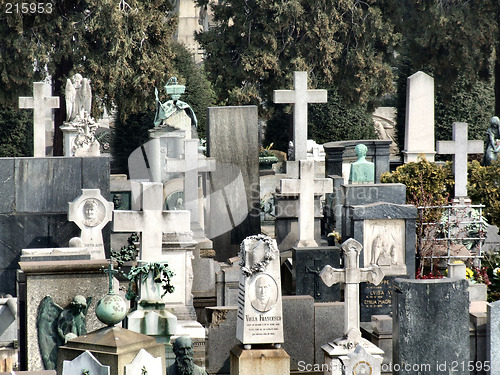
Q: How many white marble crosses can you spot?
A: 7